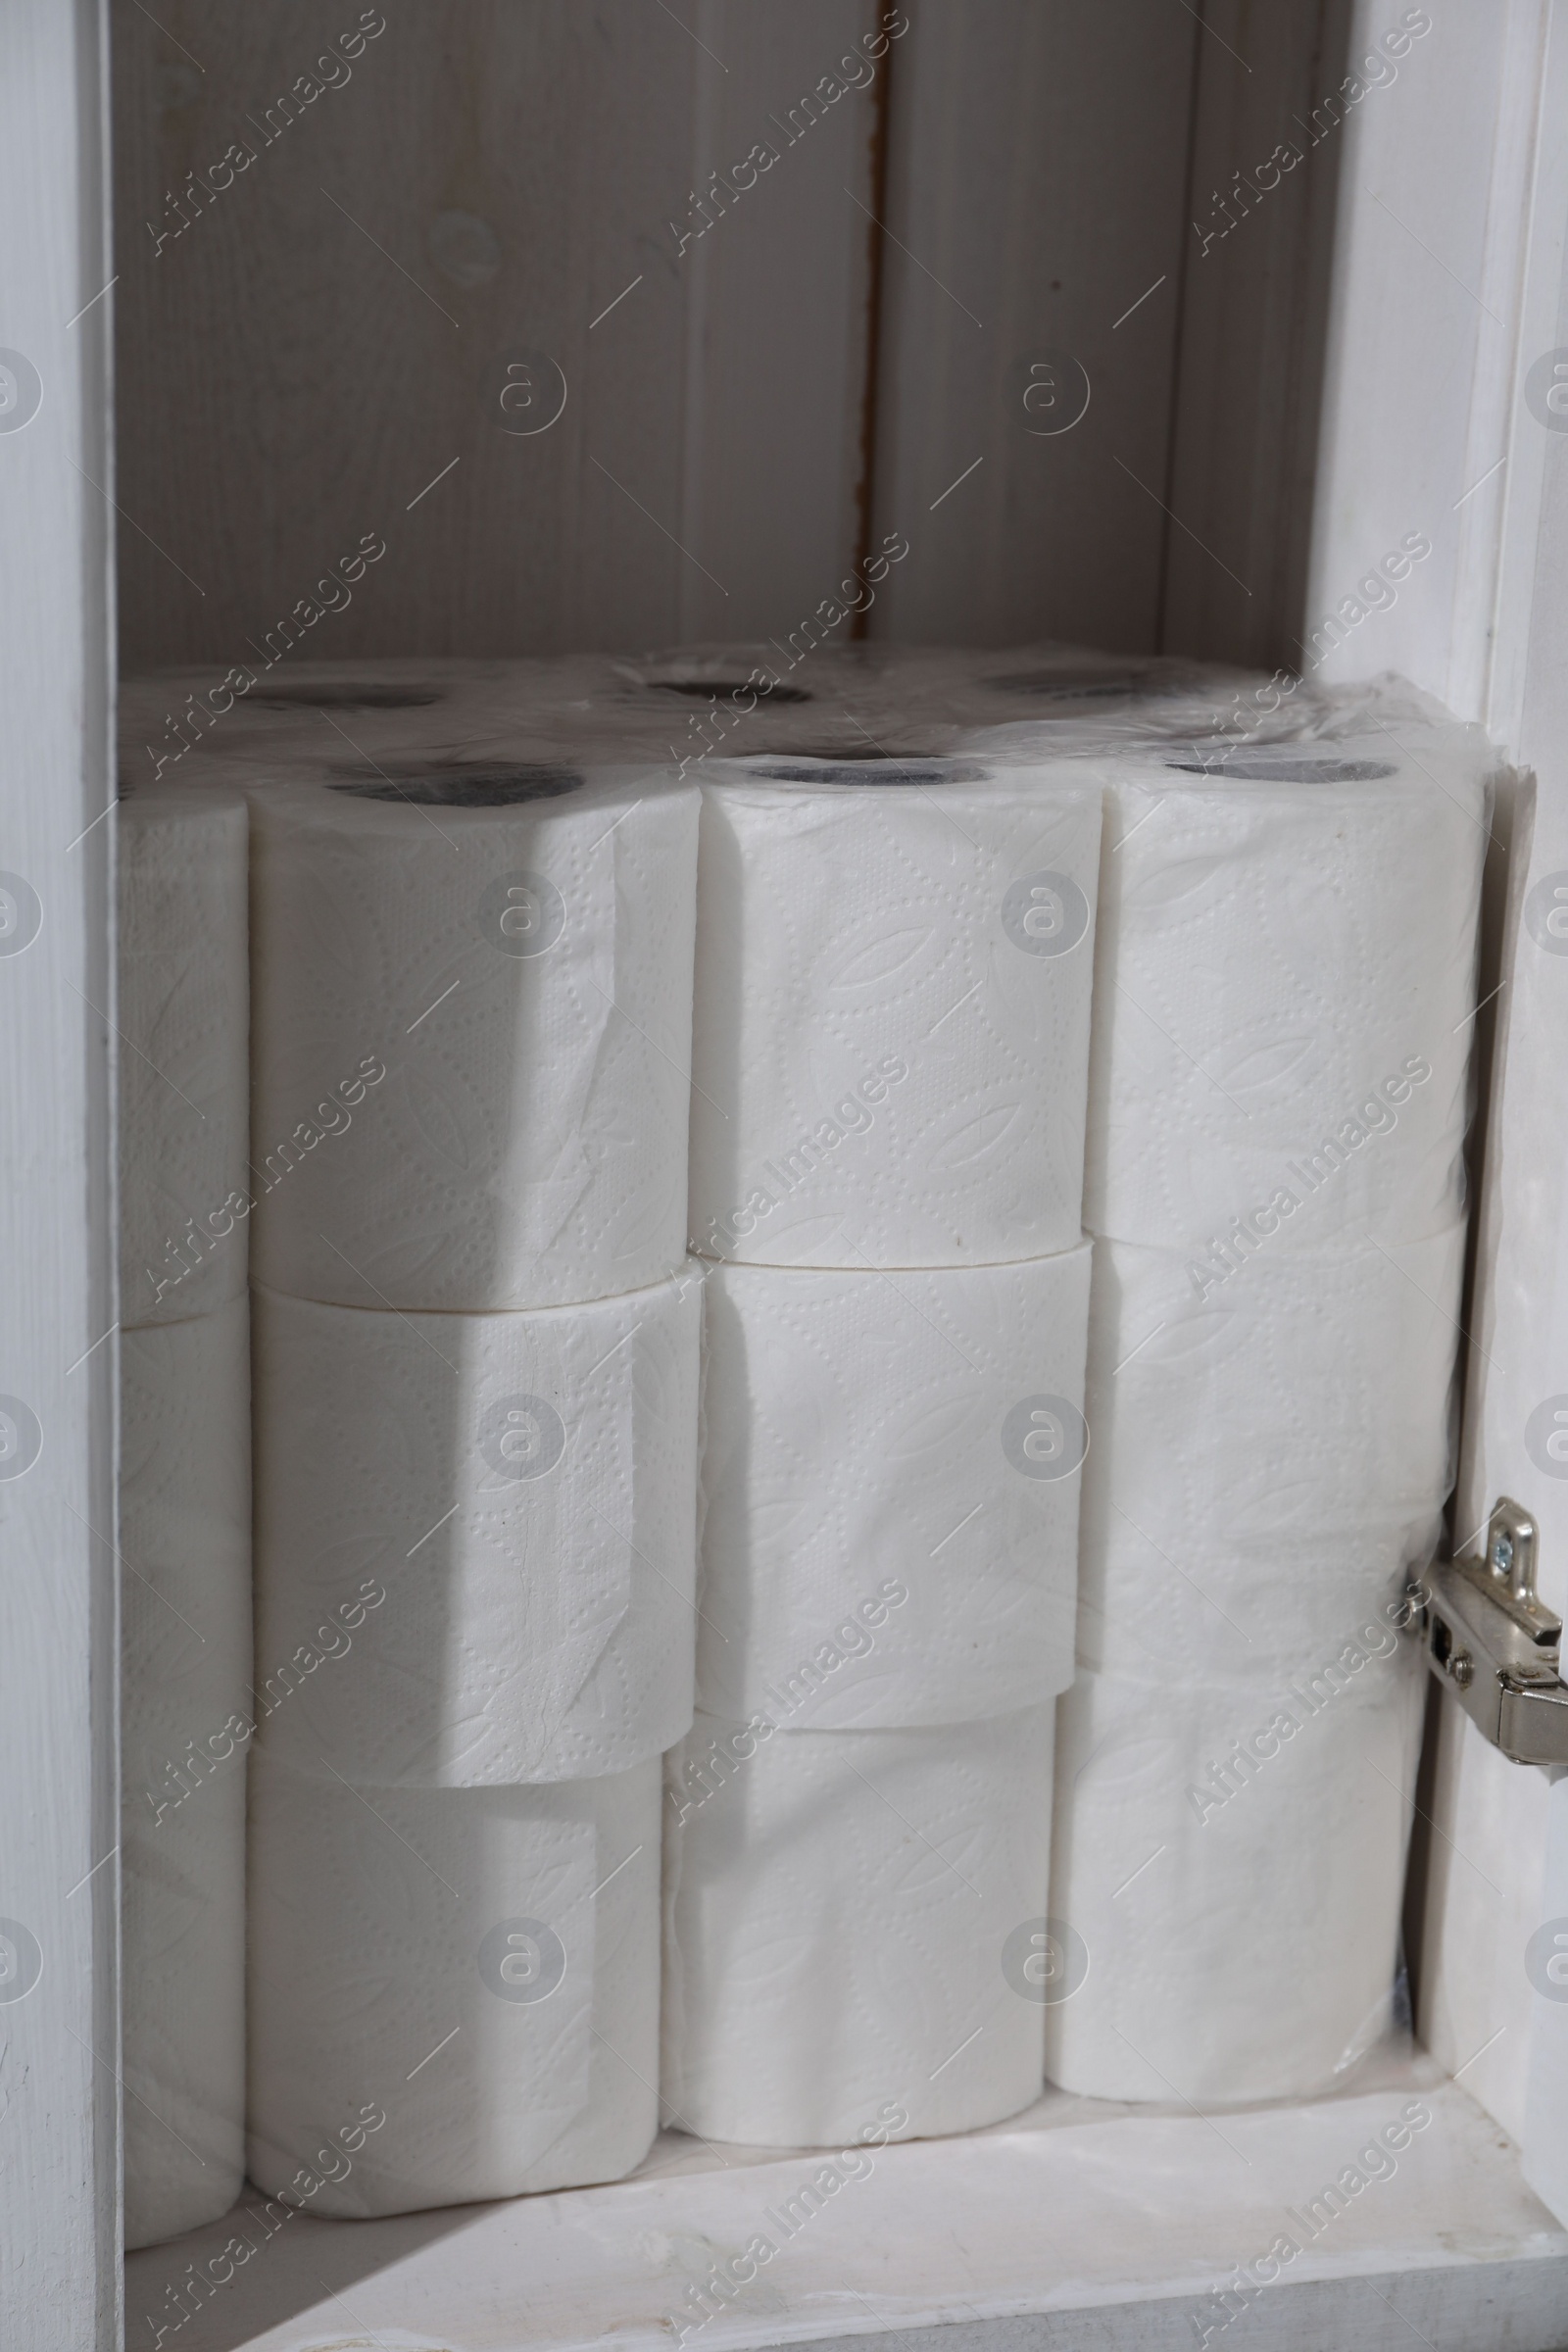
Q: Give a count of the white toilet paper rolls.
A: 15